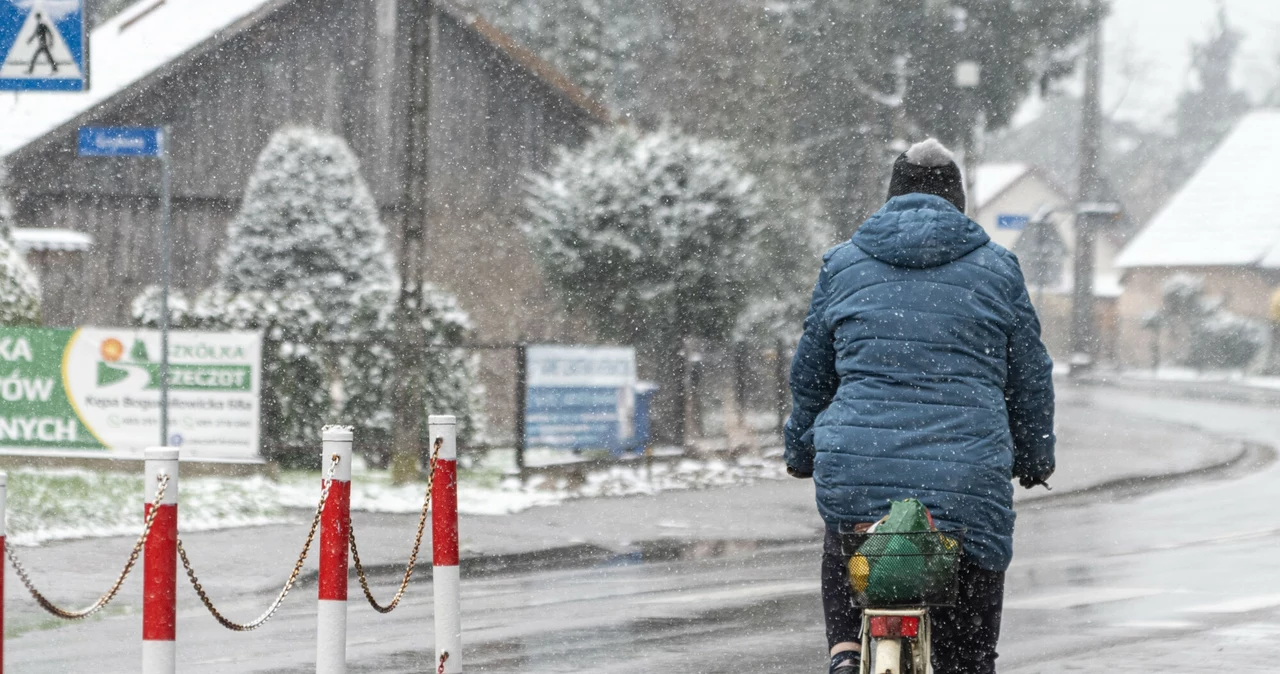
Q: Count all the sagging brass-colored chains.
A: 3